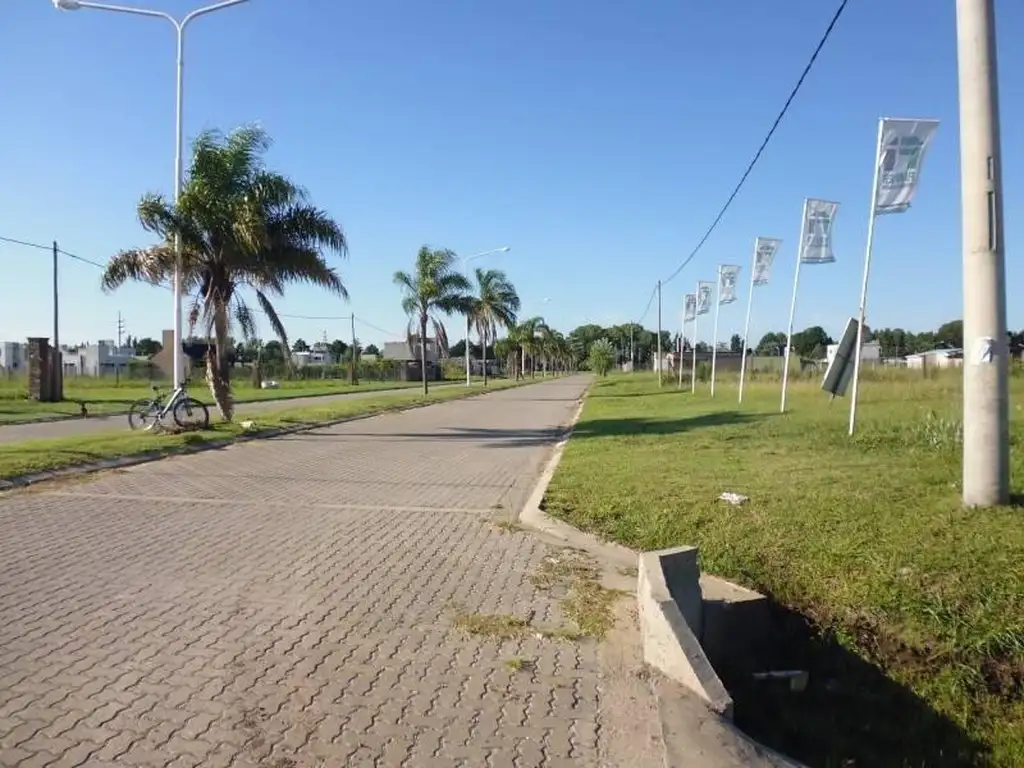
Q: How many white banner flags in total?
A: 6